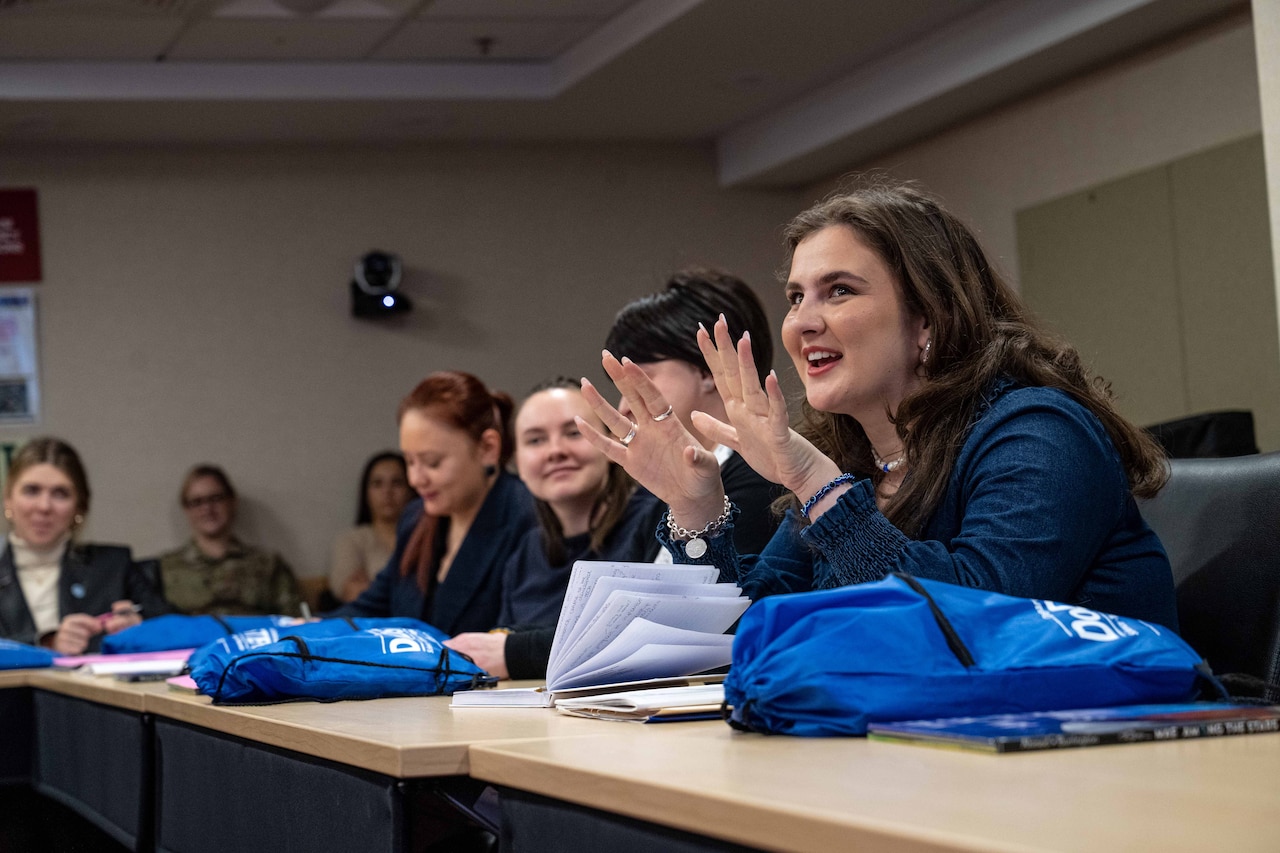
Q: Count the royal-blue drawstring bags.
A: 5